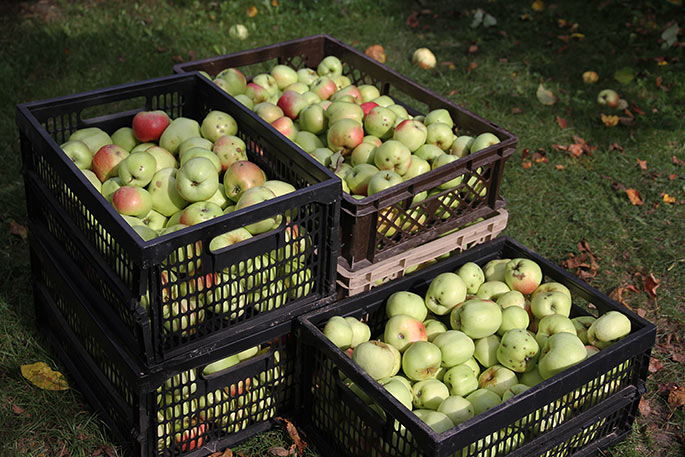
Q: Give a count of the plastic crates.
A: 5